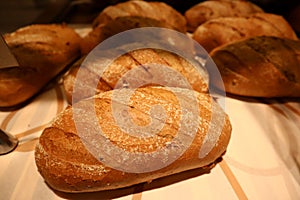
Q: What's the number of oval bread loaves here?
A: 8